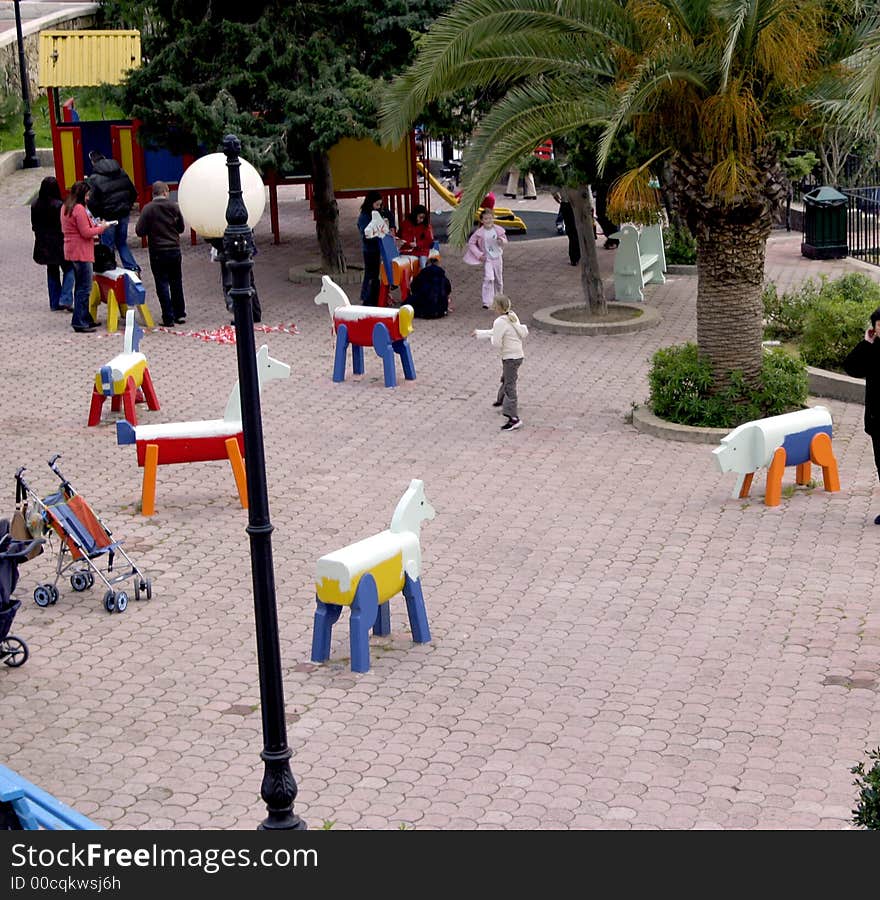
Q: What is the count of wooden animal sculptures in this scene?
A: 7